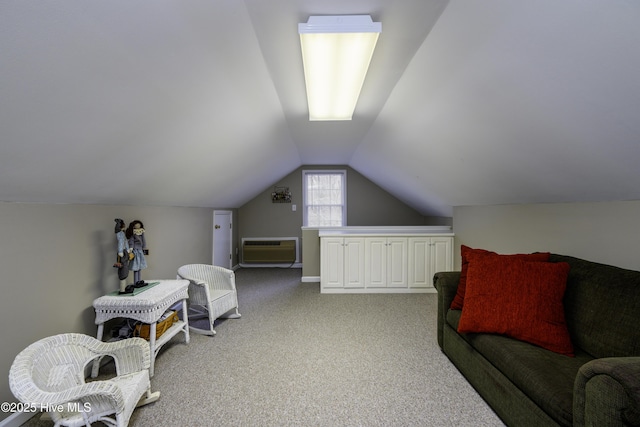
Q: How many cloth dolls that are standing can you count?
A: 2